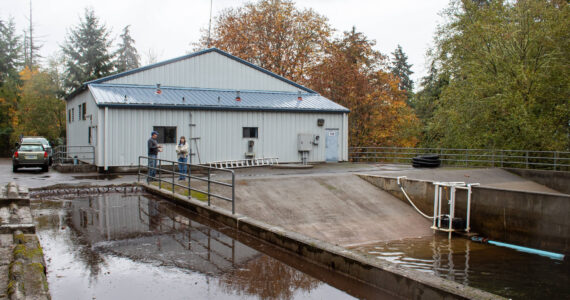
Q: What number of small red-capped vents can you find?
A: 3